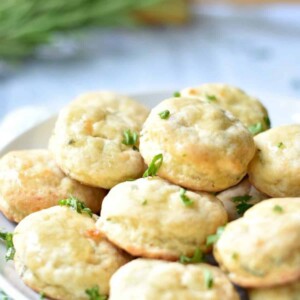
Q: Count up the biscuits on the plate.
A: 11